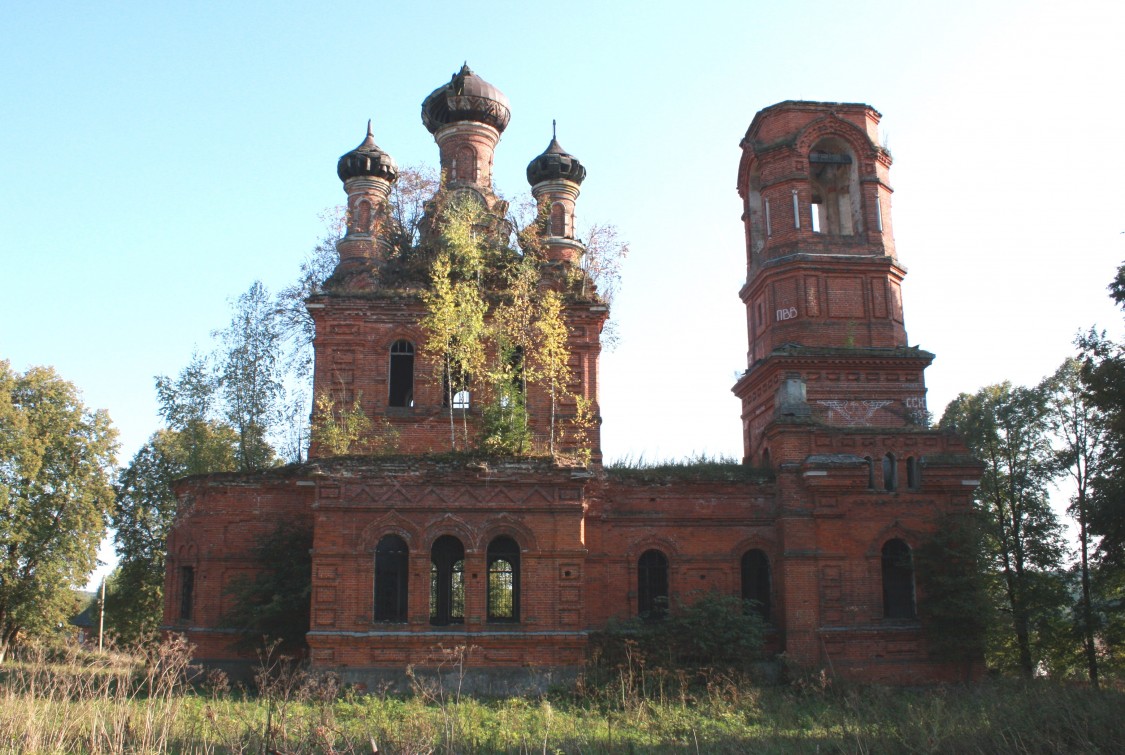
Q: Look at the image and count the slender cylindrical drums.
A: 3